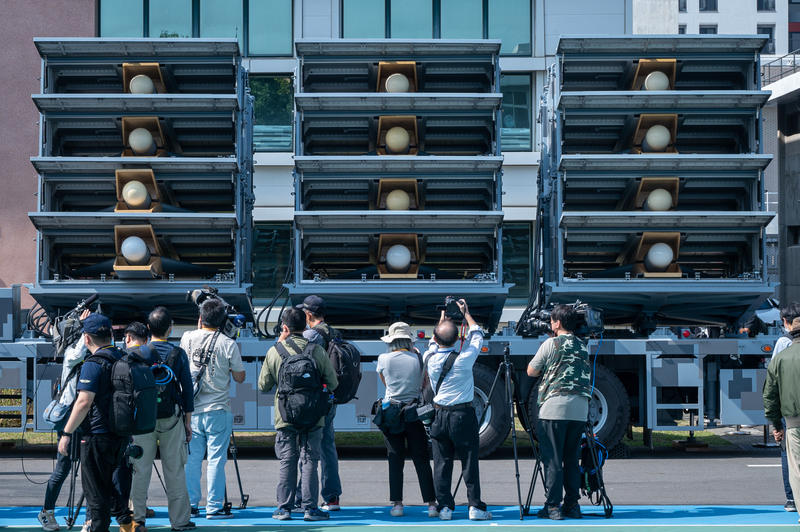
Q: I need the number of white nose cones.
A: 12